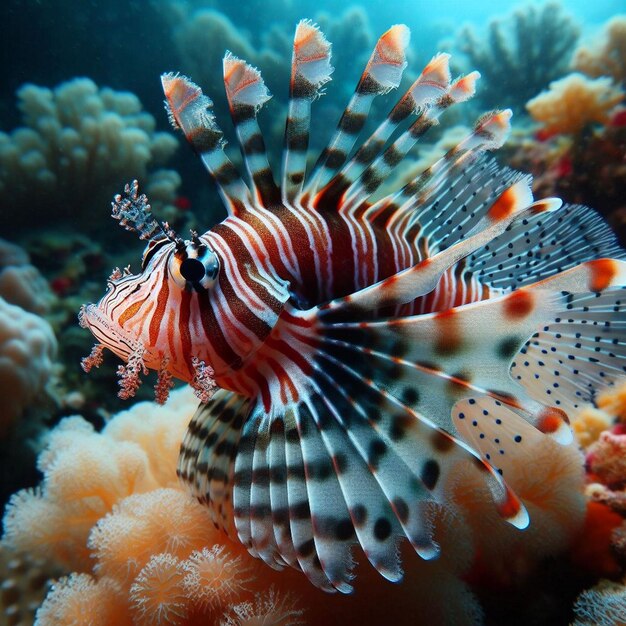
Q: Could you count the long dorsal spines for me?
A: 7